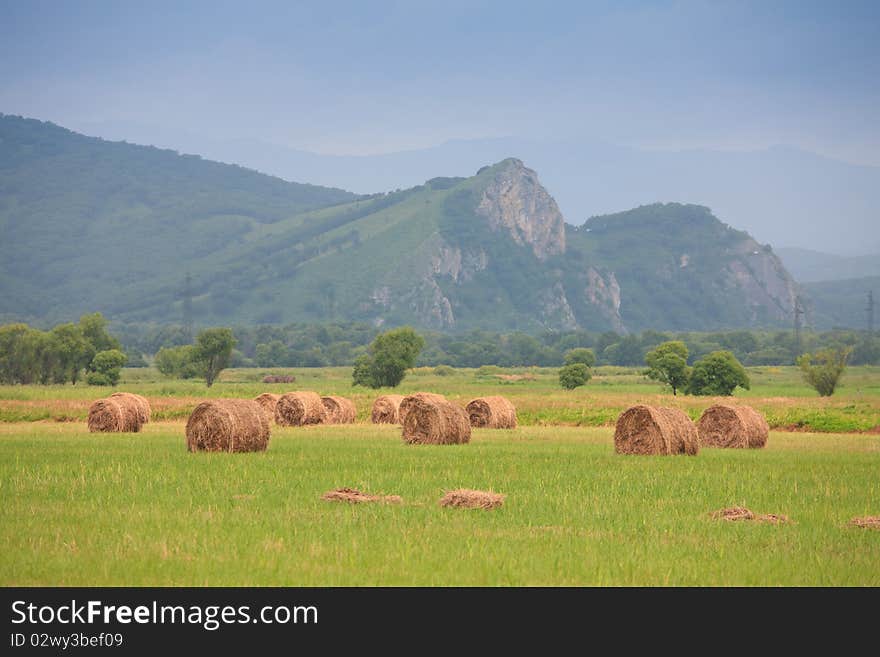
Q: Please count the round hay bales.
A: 12